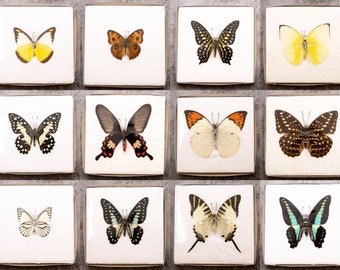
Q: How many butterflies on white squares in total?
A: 12